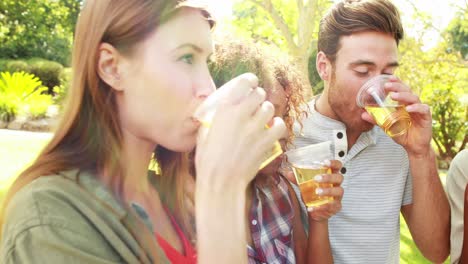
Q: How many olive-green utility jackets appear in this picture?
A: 1